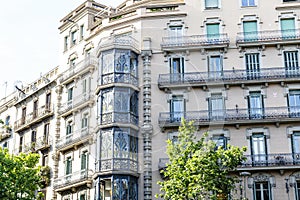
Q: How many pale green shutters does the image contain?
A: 3